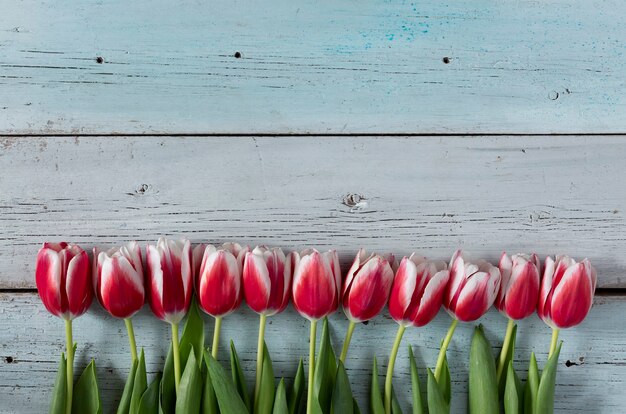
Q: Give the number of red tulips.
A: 11